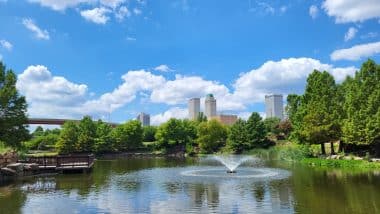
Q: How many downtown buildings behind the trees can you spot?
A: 5